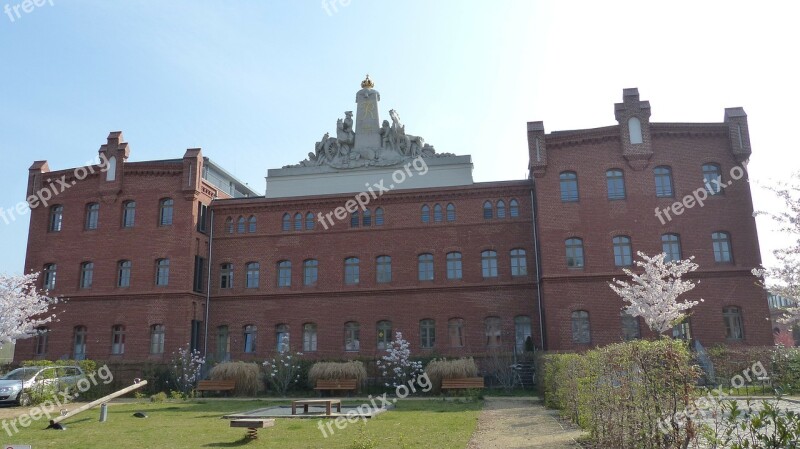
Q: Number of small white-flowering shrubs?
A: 3